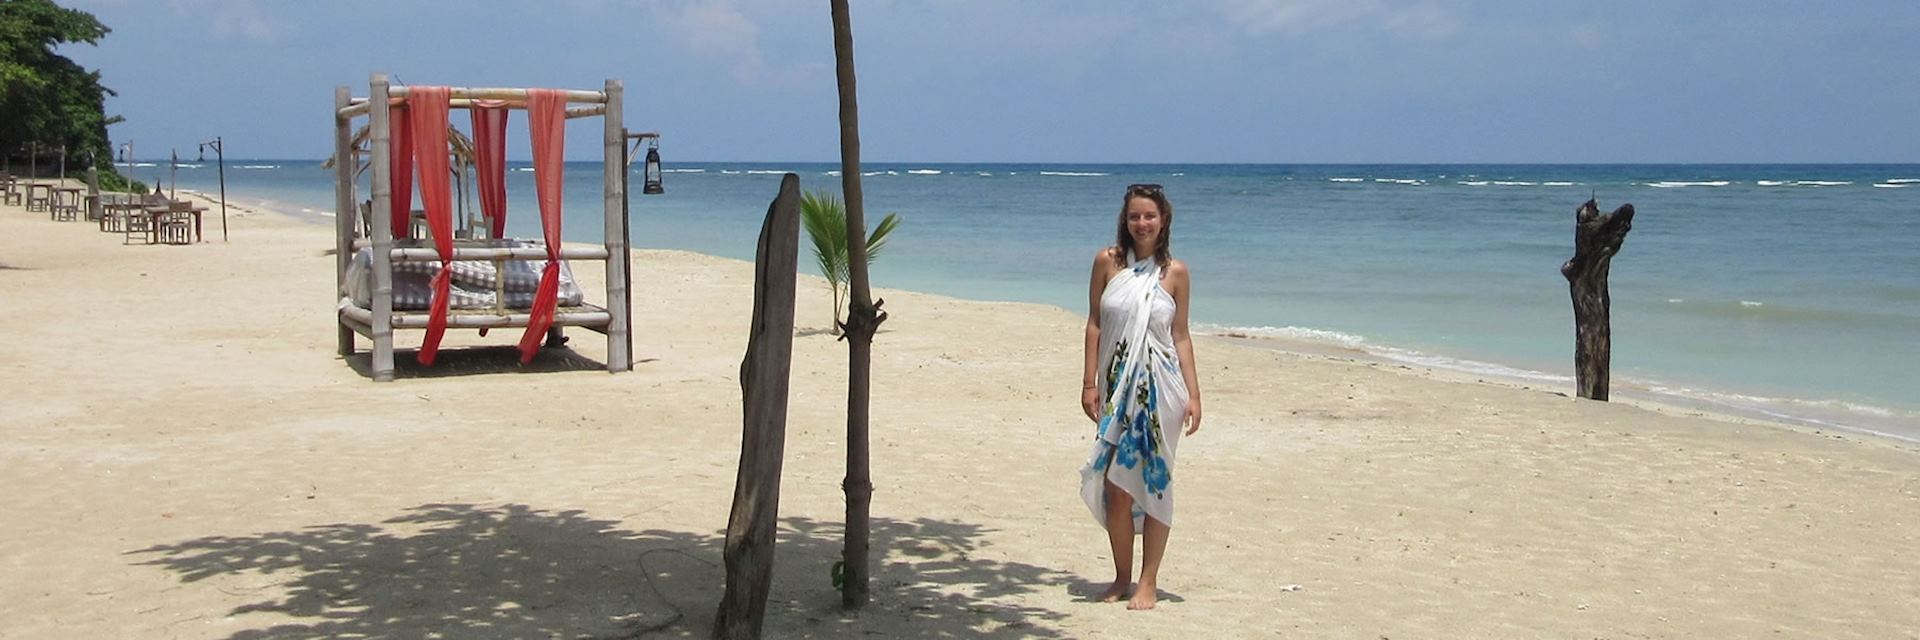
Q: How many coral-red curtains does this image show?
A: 4